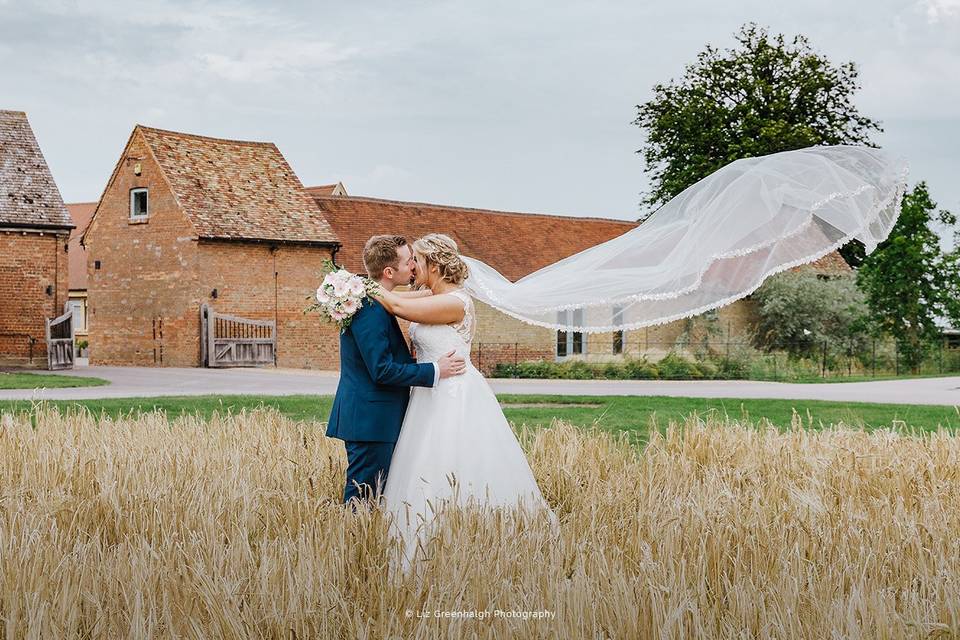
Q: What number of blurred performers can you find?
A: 0